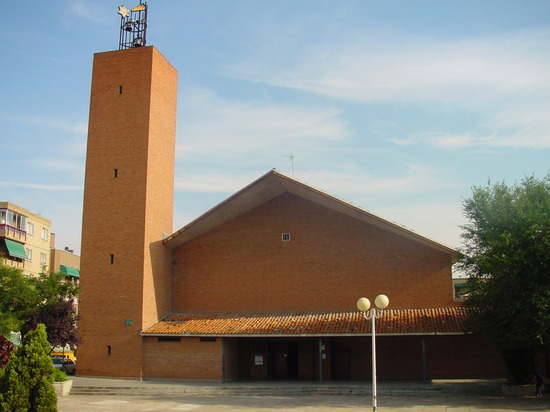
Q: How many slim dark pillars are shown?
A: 3